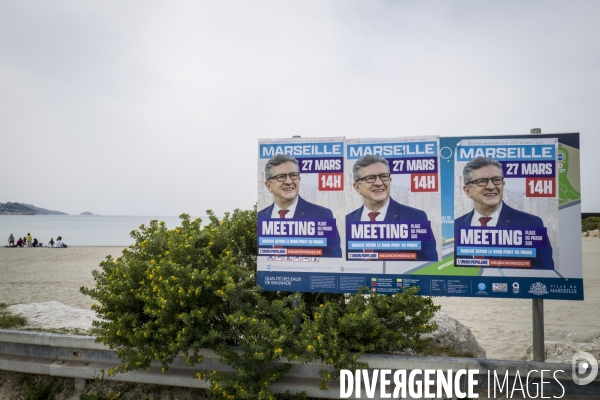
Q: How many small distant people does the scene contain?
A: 7